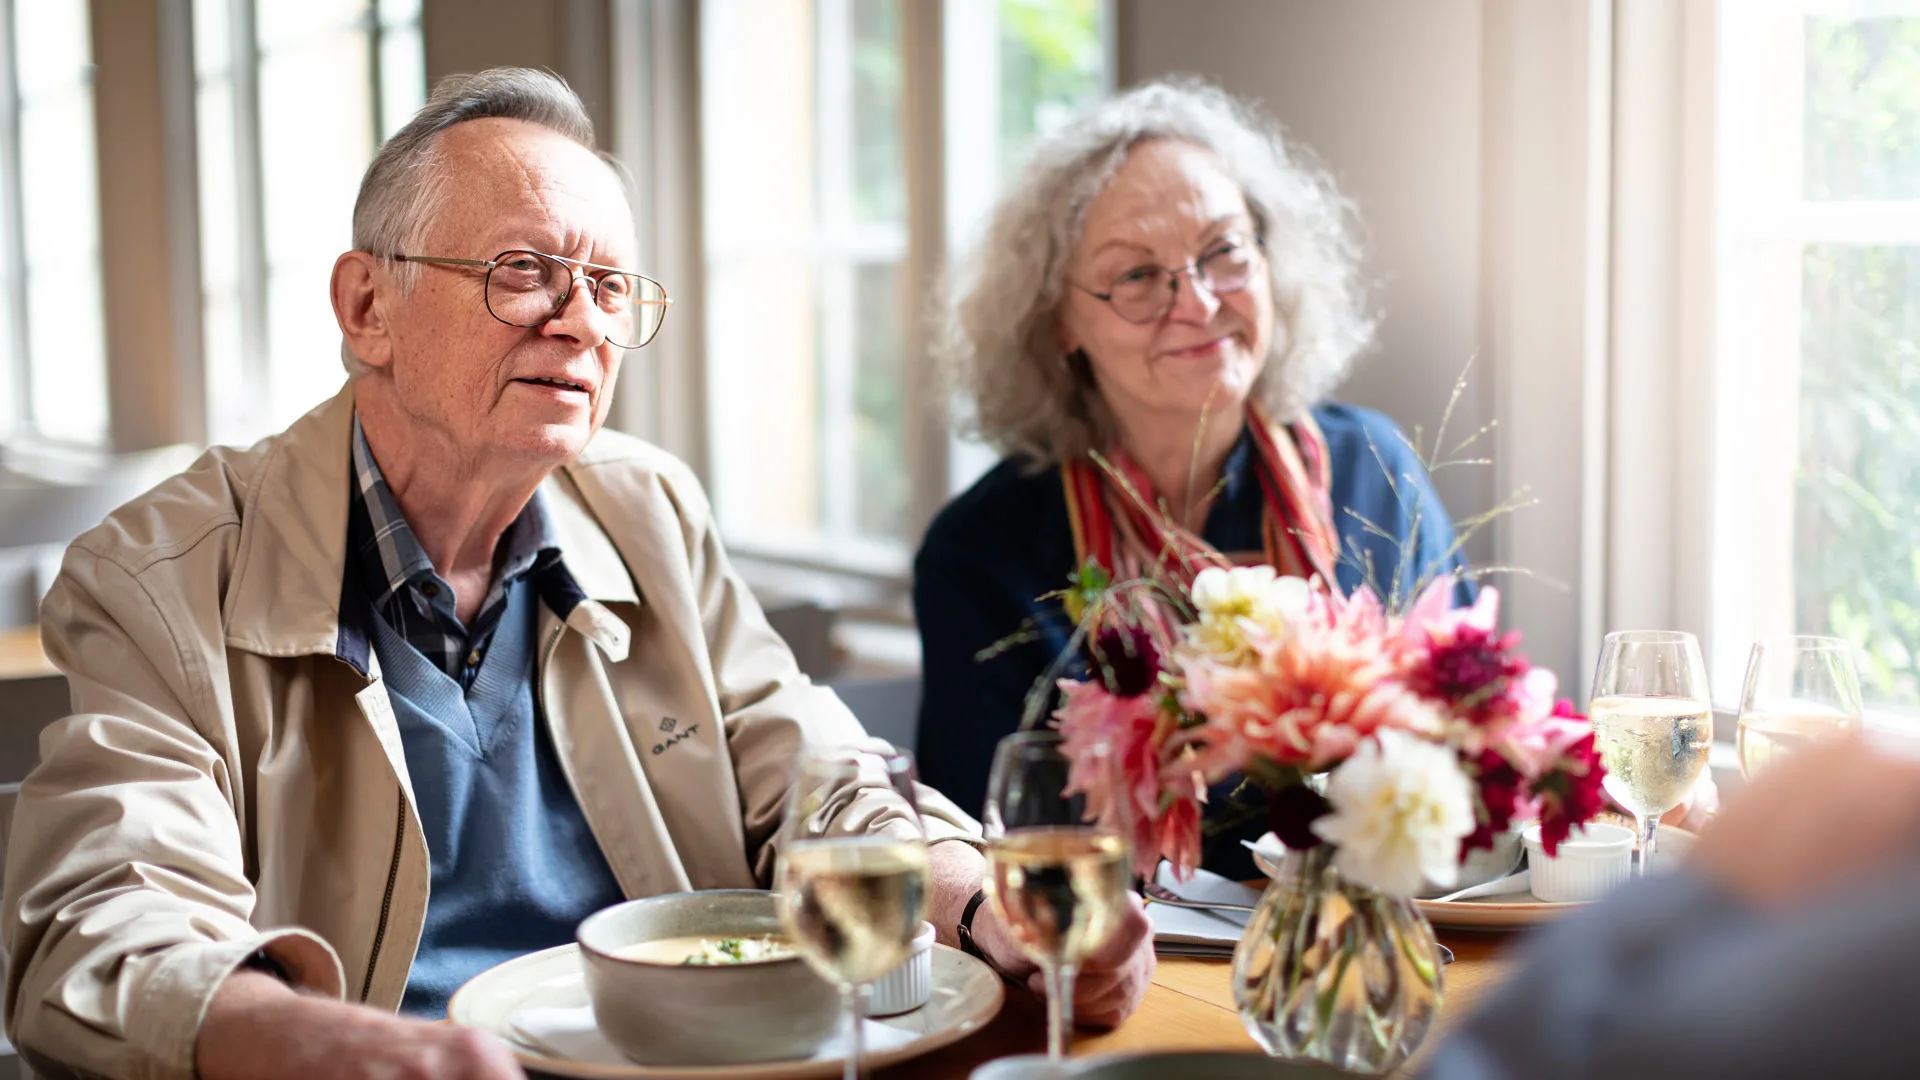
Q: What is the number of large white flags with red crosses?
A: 0